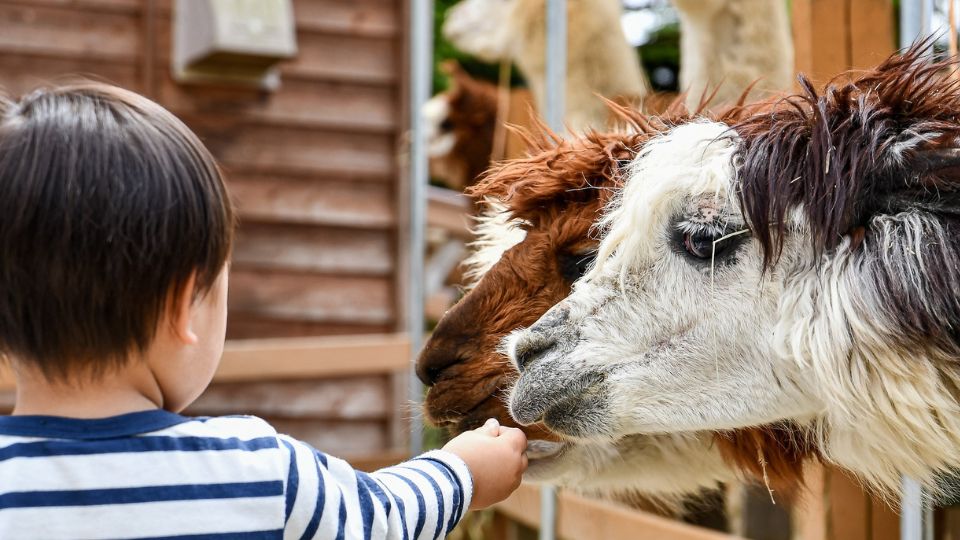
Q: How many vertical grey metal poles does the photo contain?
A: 3